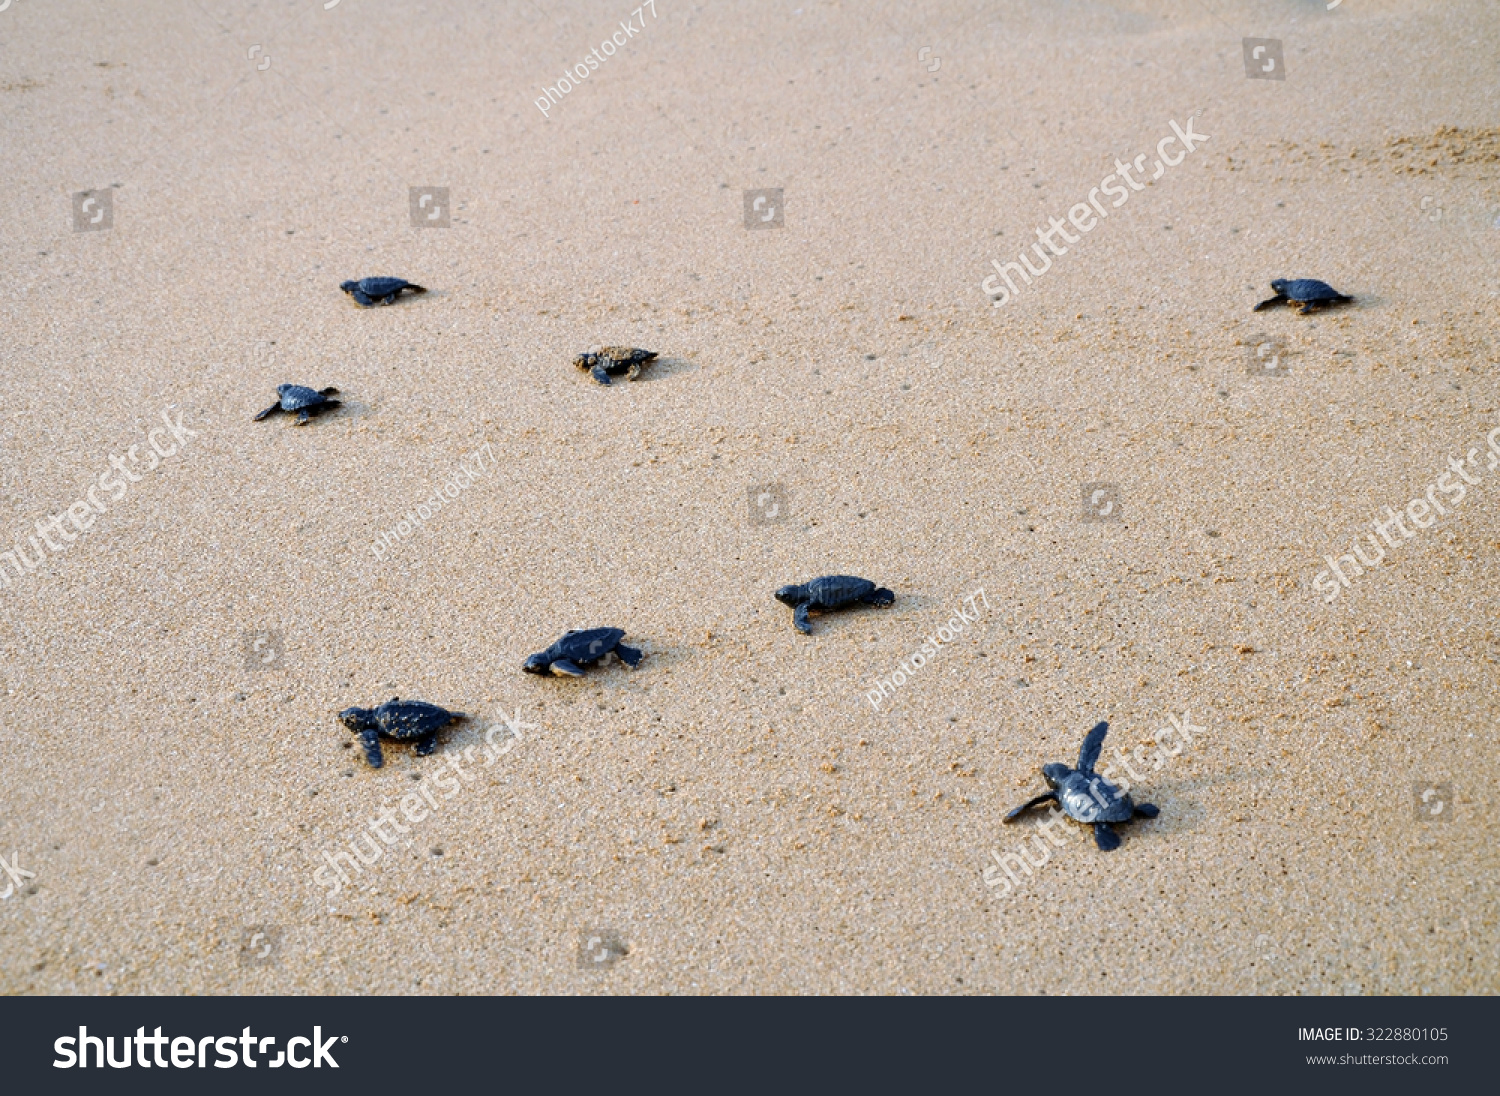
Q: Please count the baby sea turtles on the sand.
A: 8